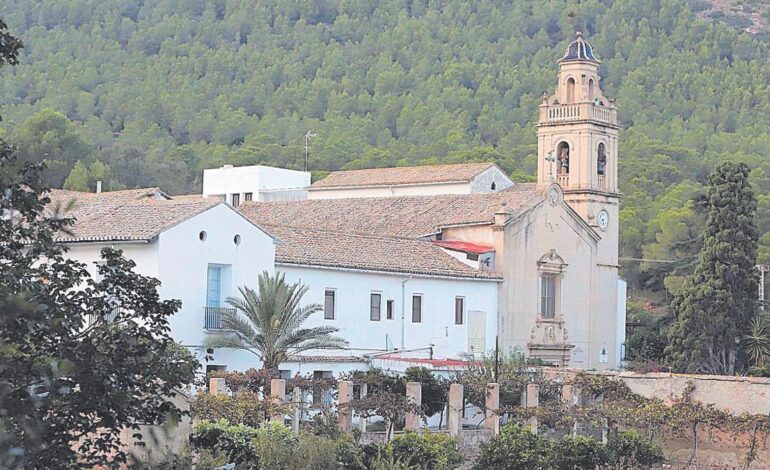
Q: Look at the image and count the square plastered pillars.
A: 8